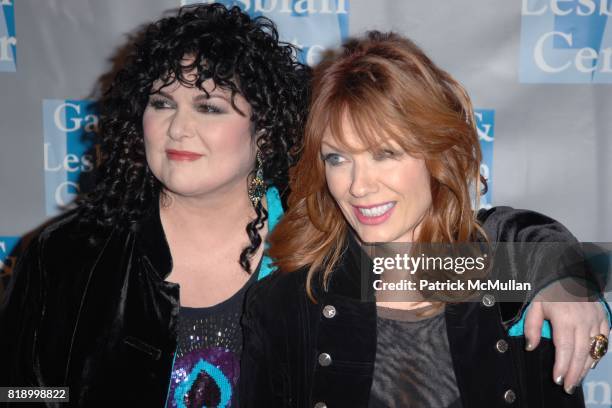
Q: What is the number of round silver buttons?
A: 6